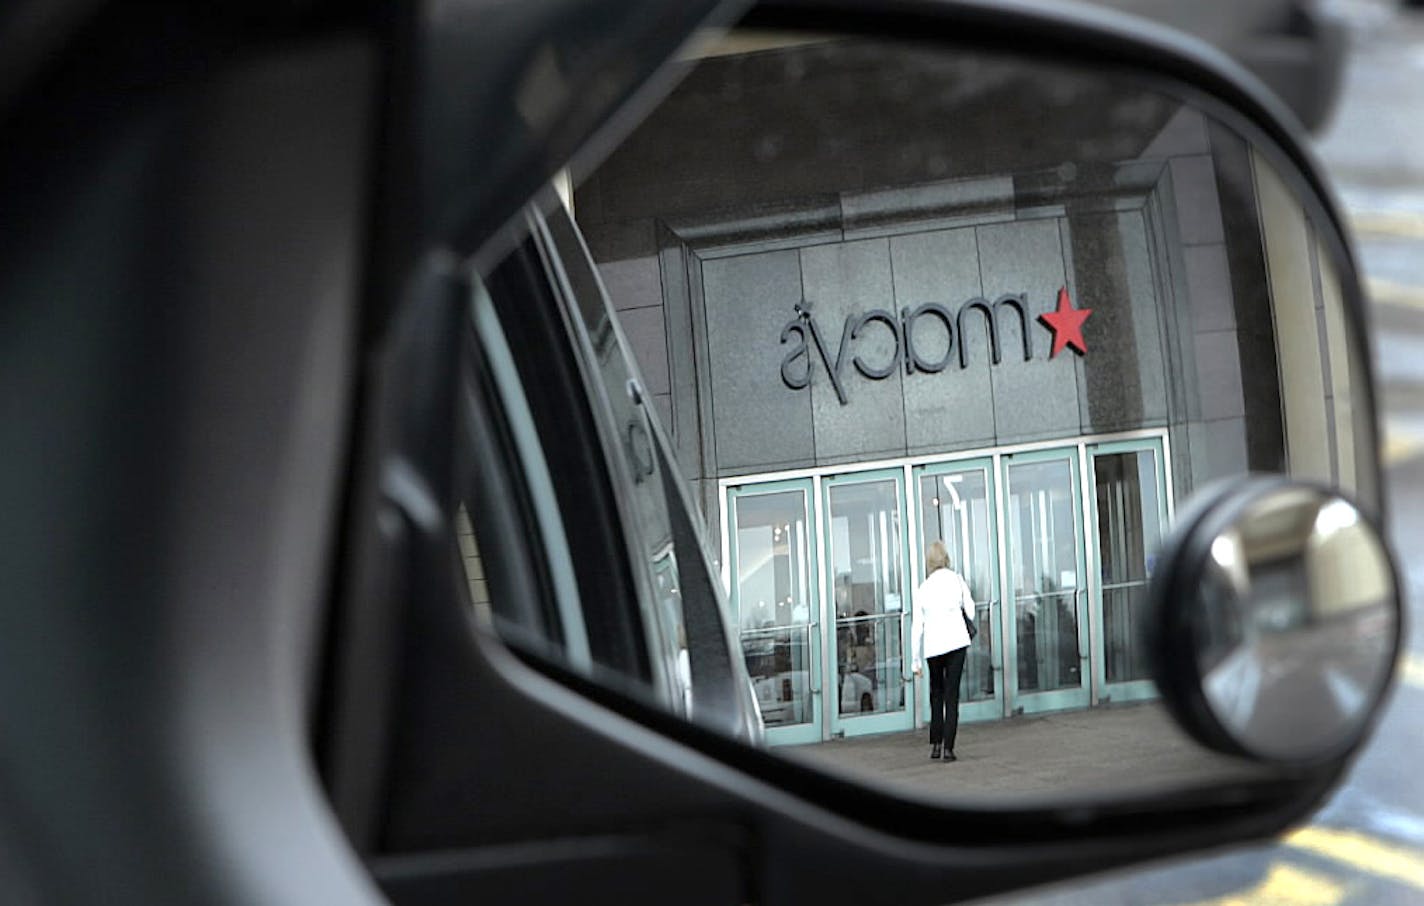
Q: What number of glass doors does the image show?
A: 5